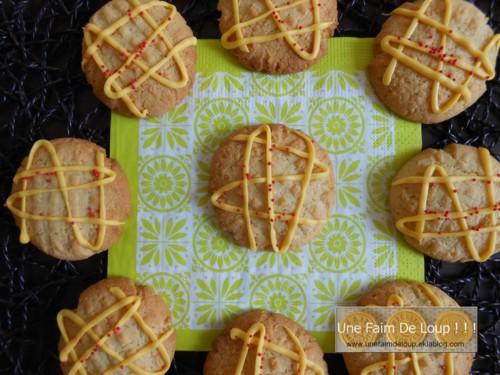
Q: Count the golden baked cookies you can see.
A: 9